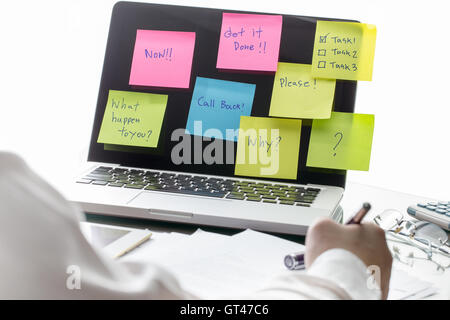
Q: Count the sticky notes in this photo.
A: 8